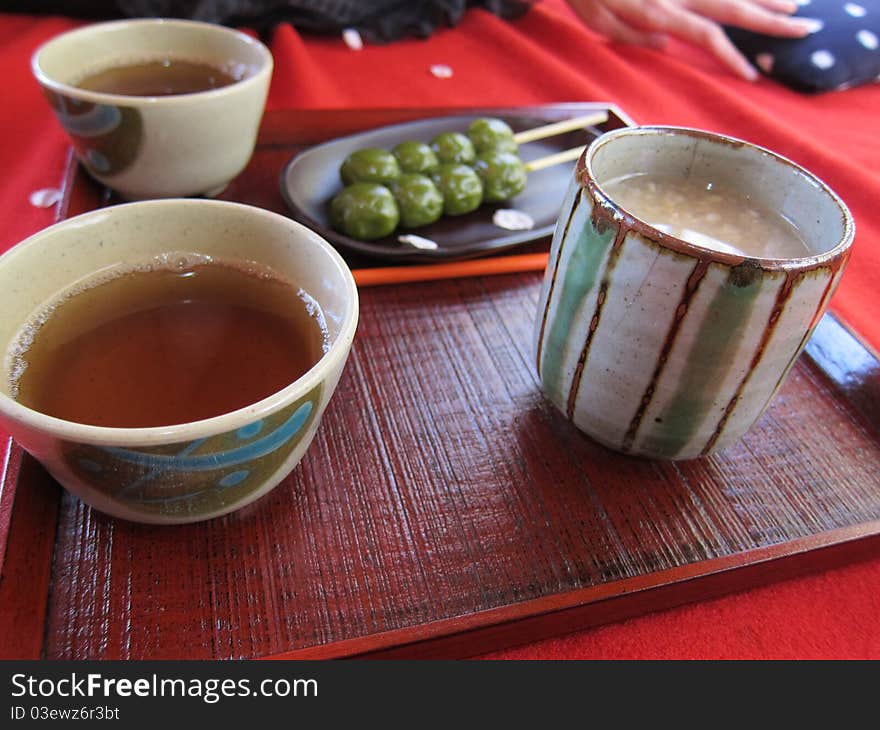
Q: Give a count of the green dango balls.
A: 8